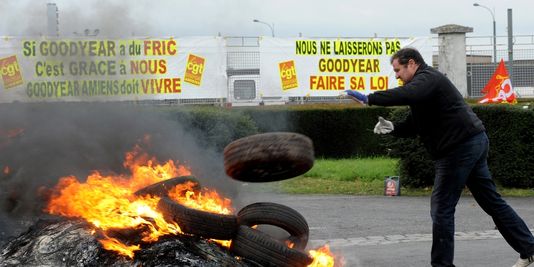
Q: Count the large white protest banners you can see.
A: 2